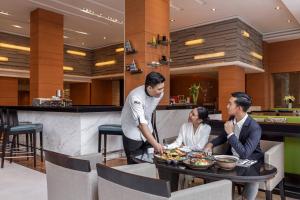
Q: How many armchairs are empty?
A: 2